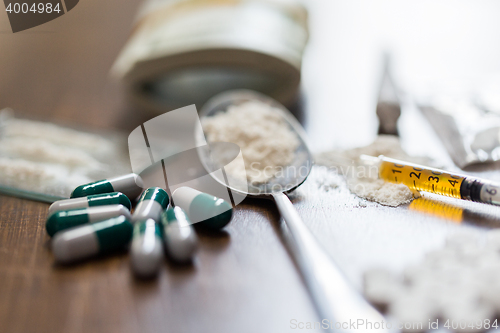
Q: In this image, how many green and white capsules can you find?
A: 8